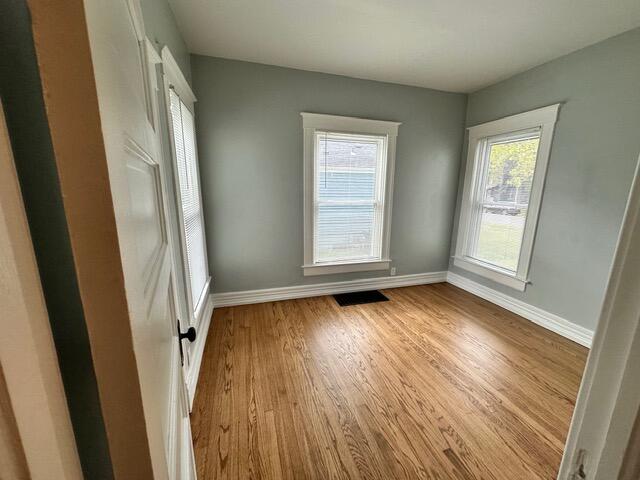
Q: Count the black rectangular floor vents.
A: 1